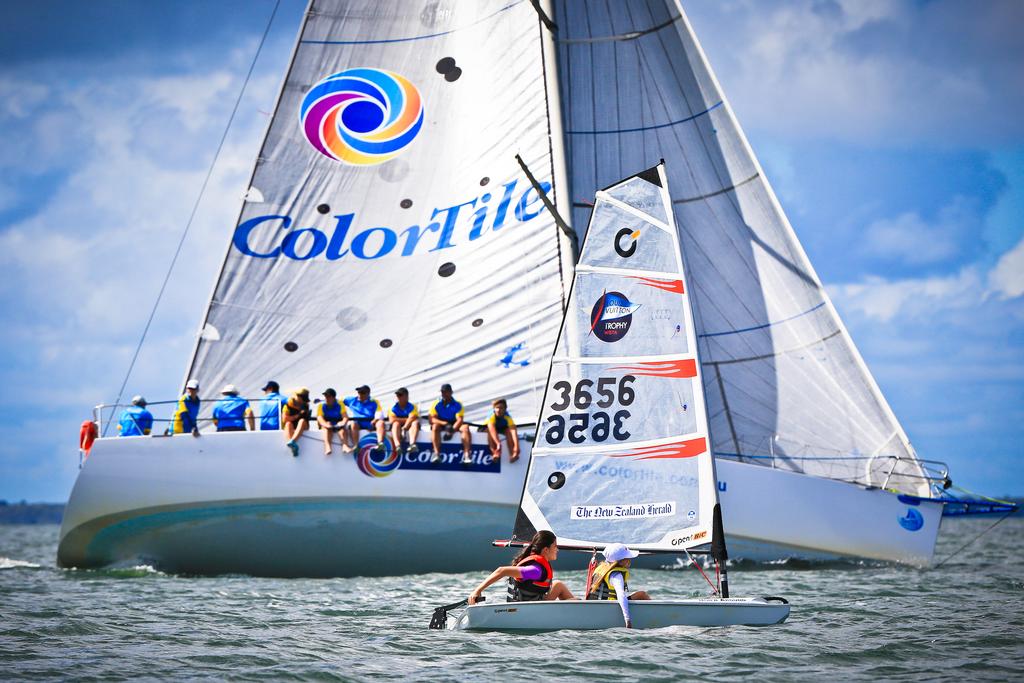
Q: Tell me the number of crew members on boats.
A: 12